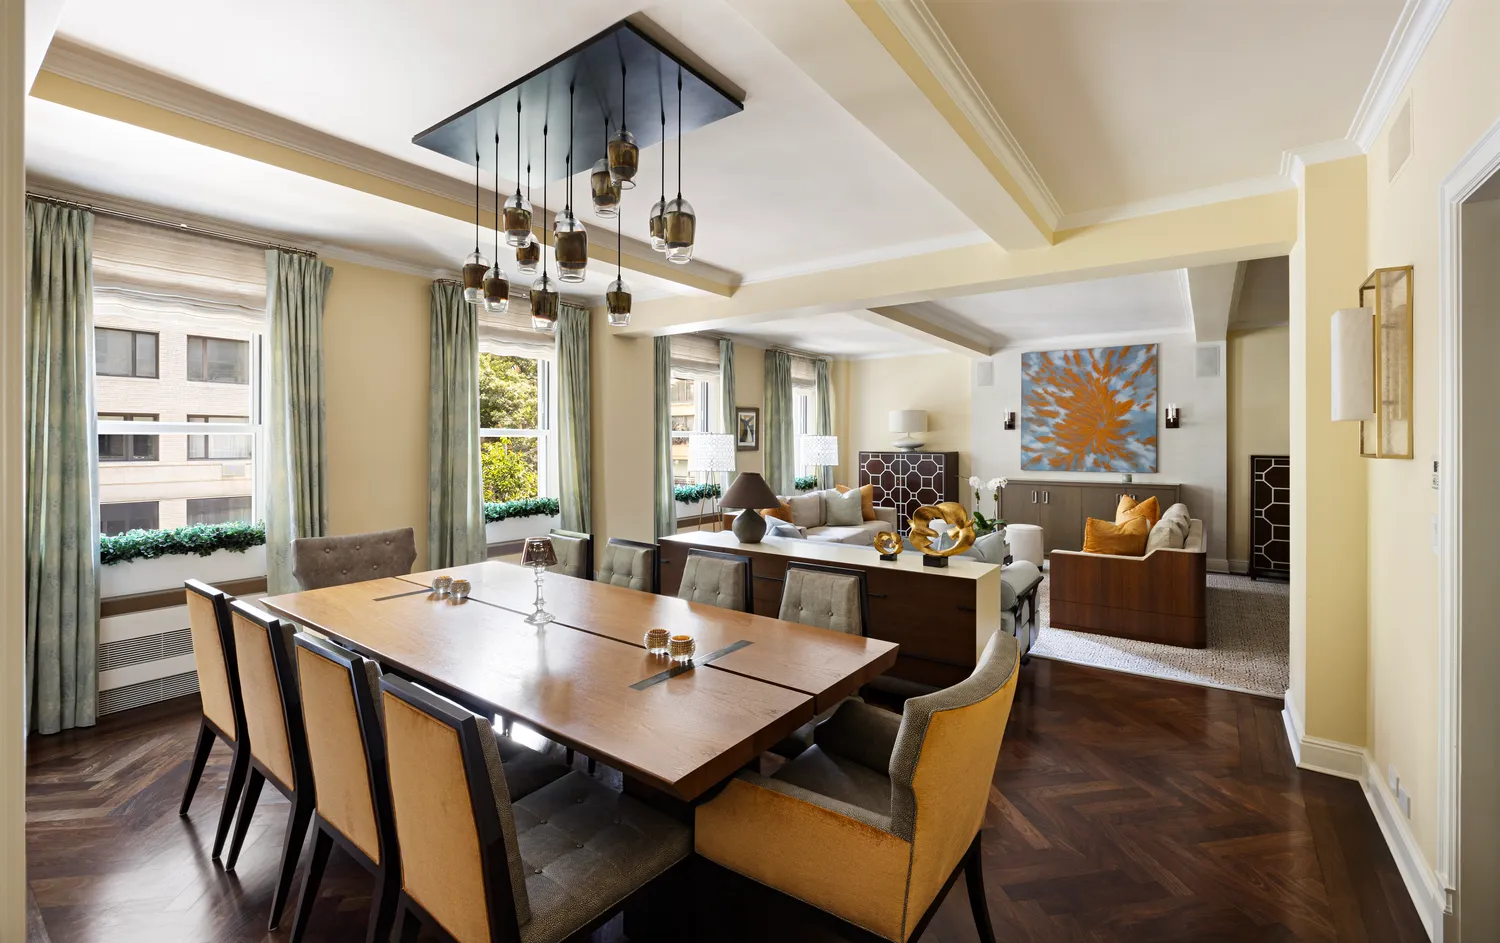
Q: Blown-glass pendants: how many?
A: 12